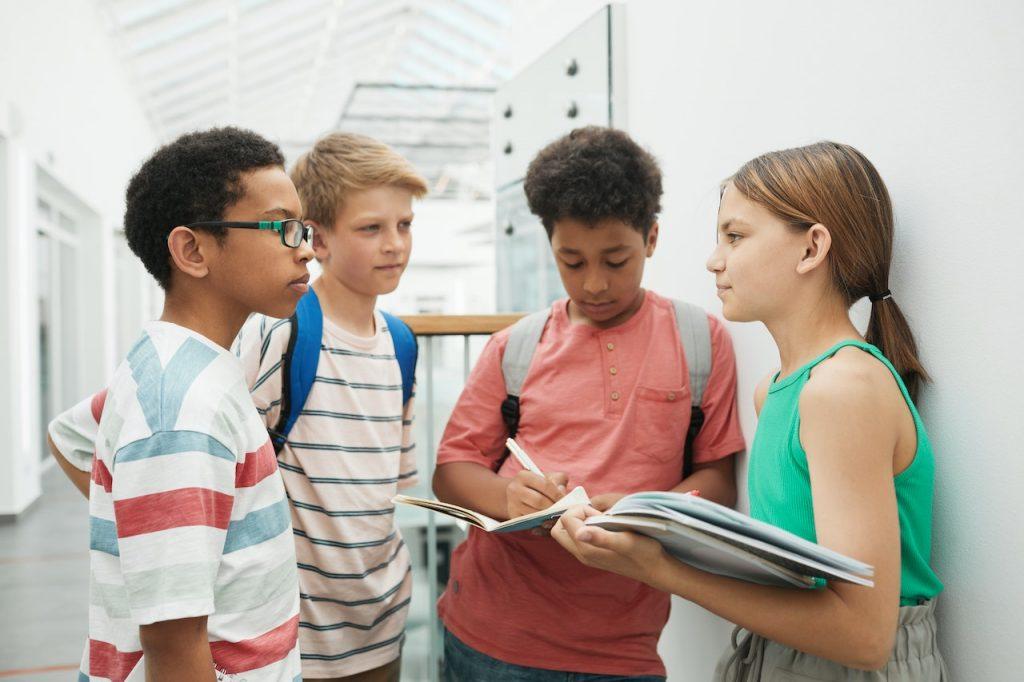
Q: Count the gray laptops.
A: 0